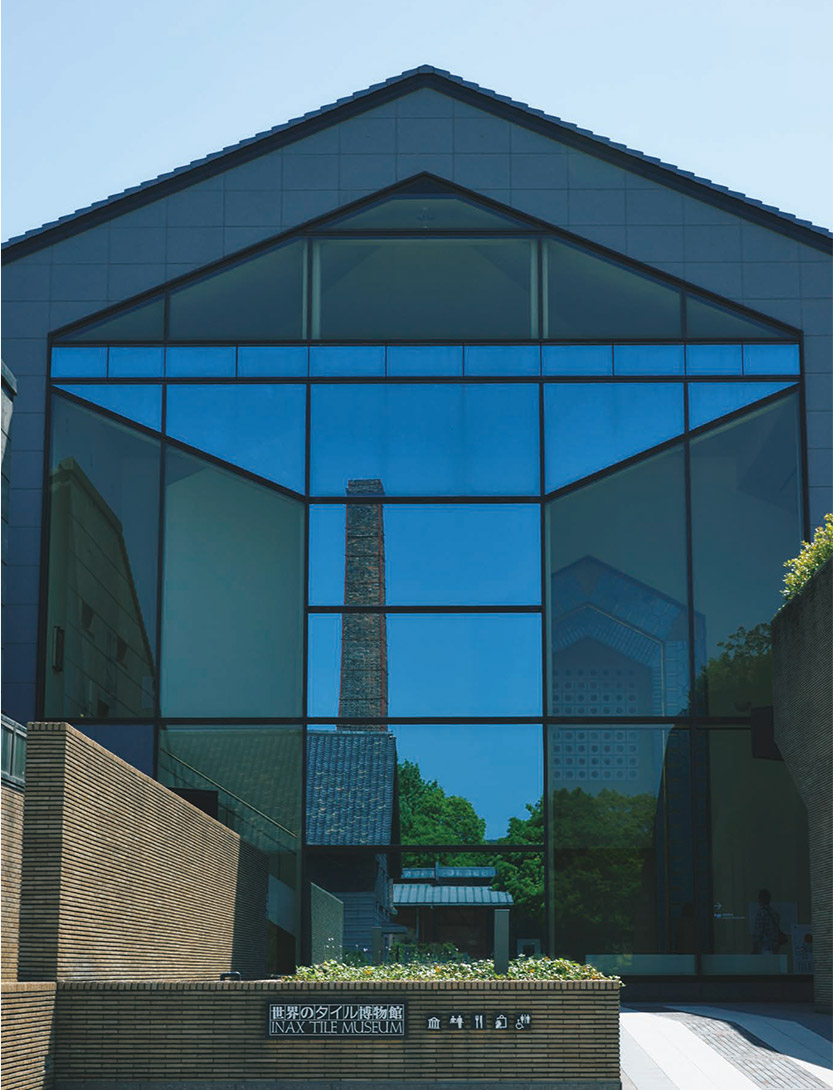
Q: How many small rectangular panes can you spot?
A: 11